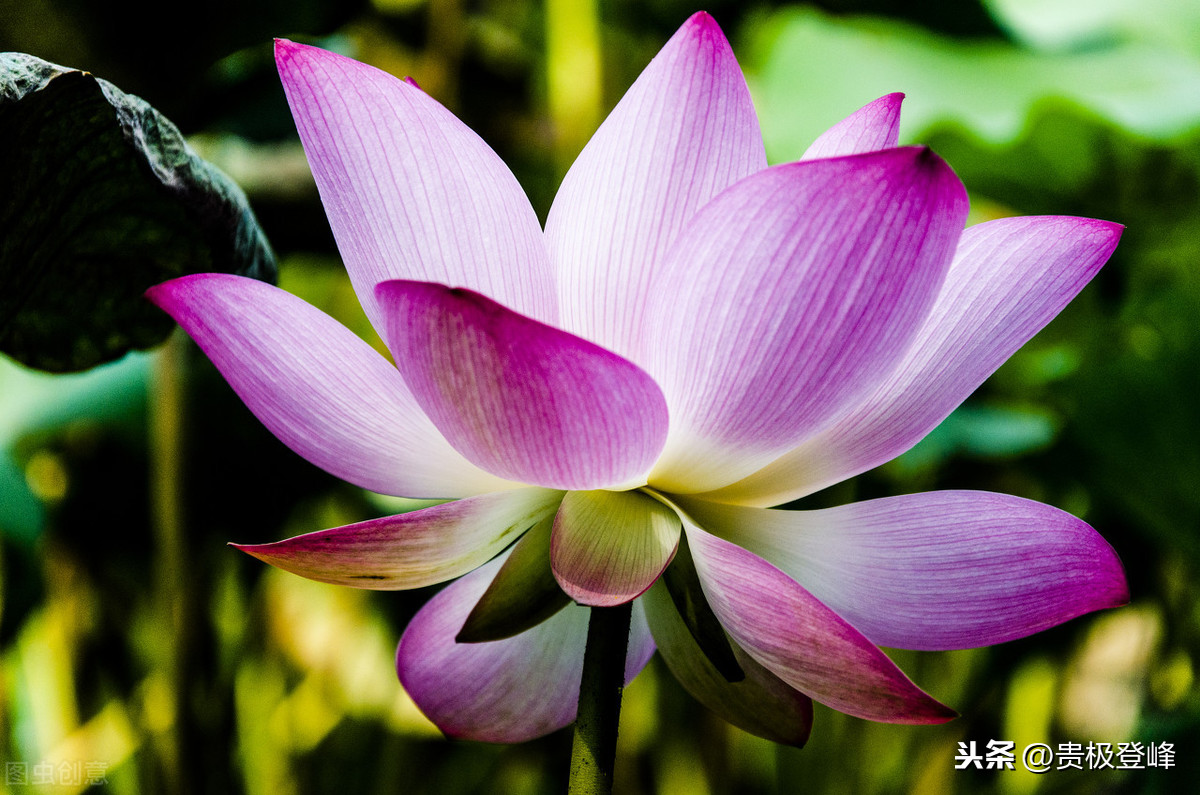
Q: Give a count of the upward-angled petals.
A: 7